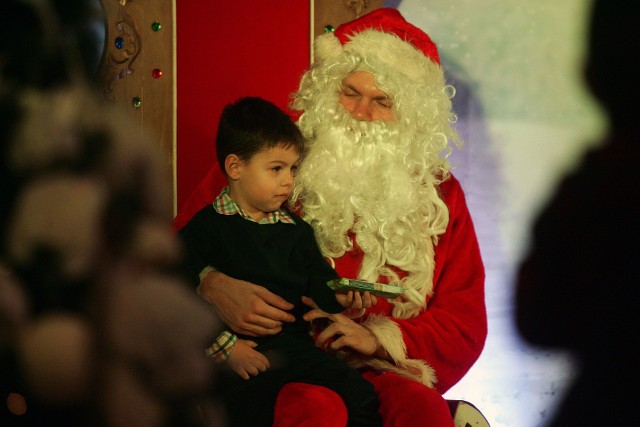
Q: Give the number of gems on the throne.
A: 5